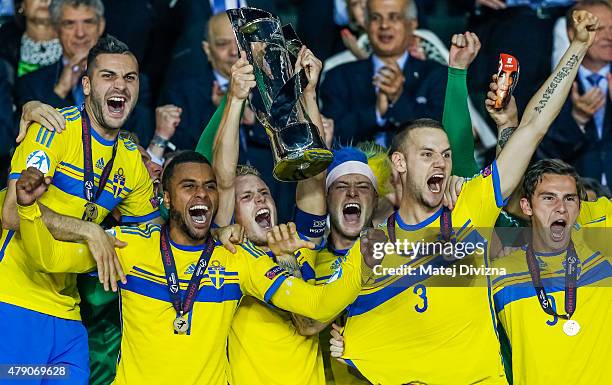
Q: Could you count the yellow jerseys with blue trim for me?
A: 6